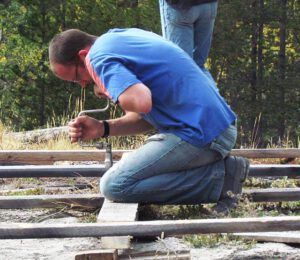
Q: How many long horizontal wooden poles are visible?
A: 4